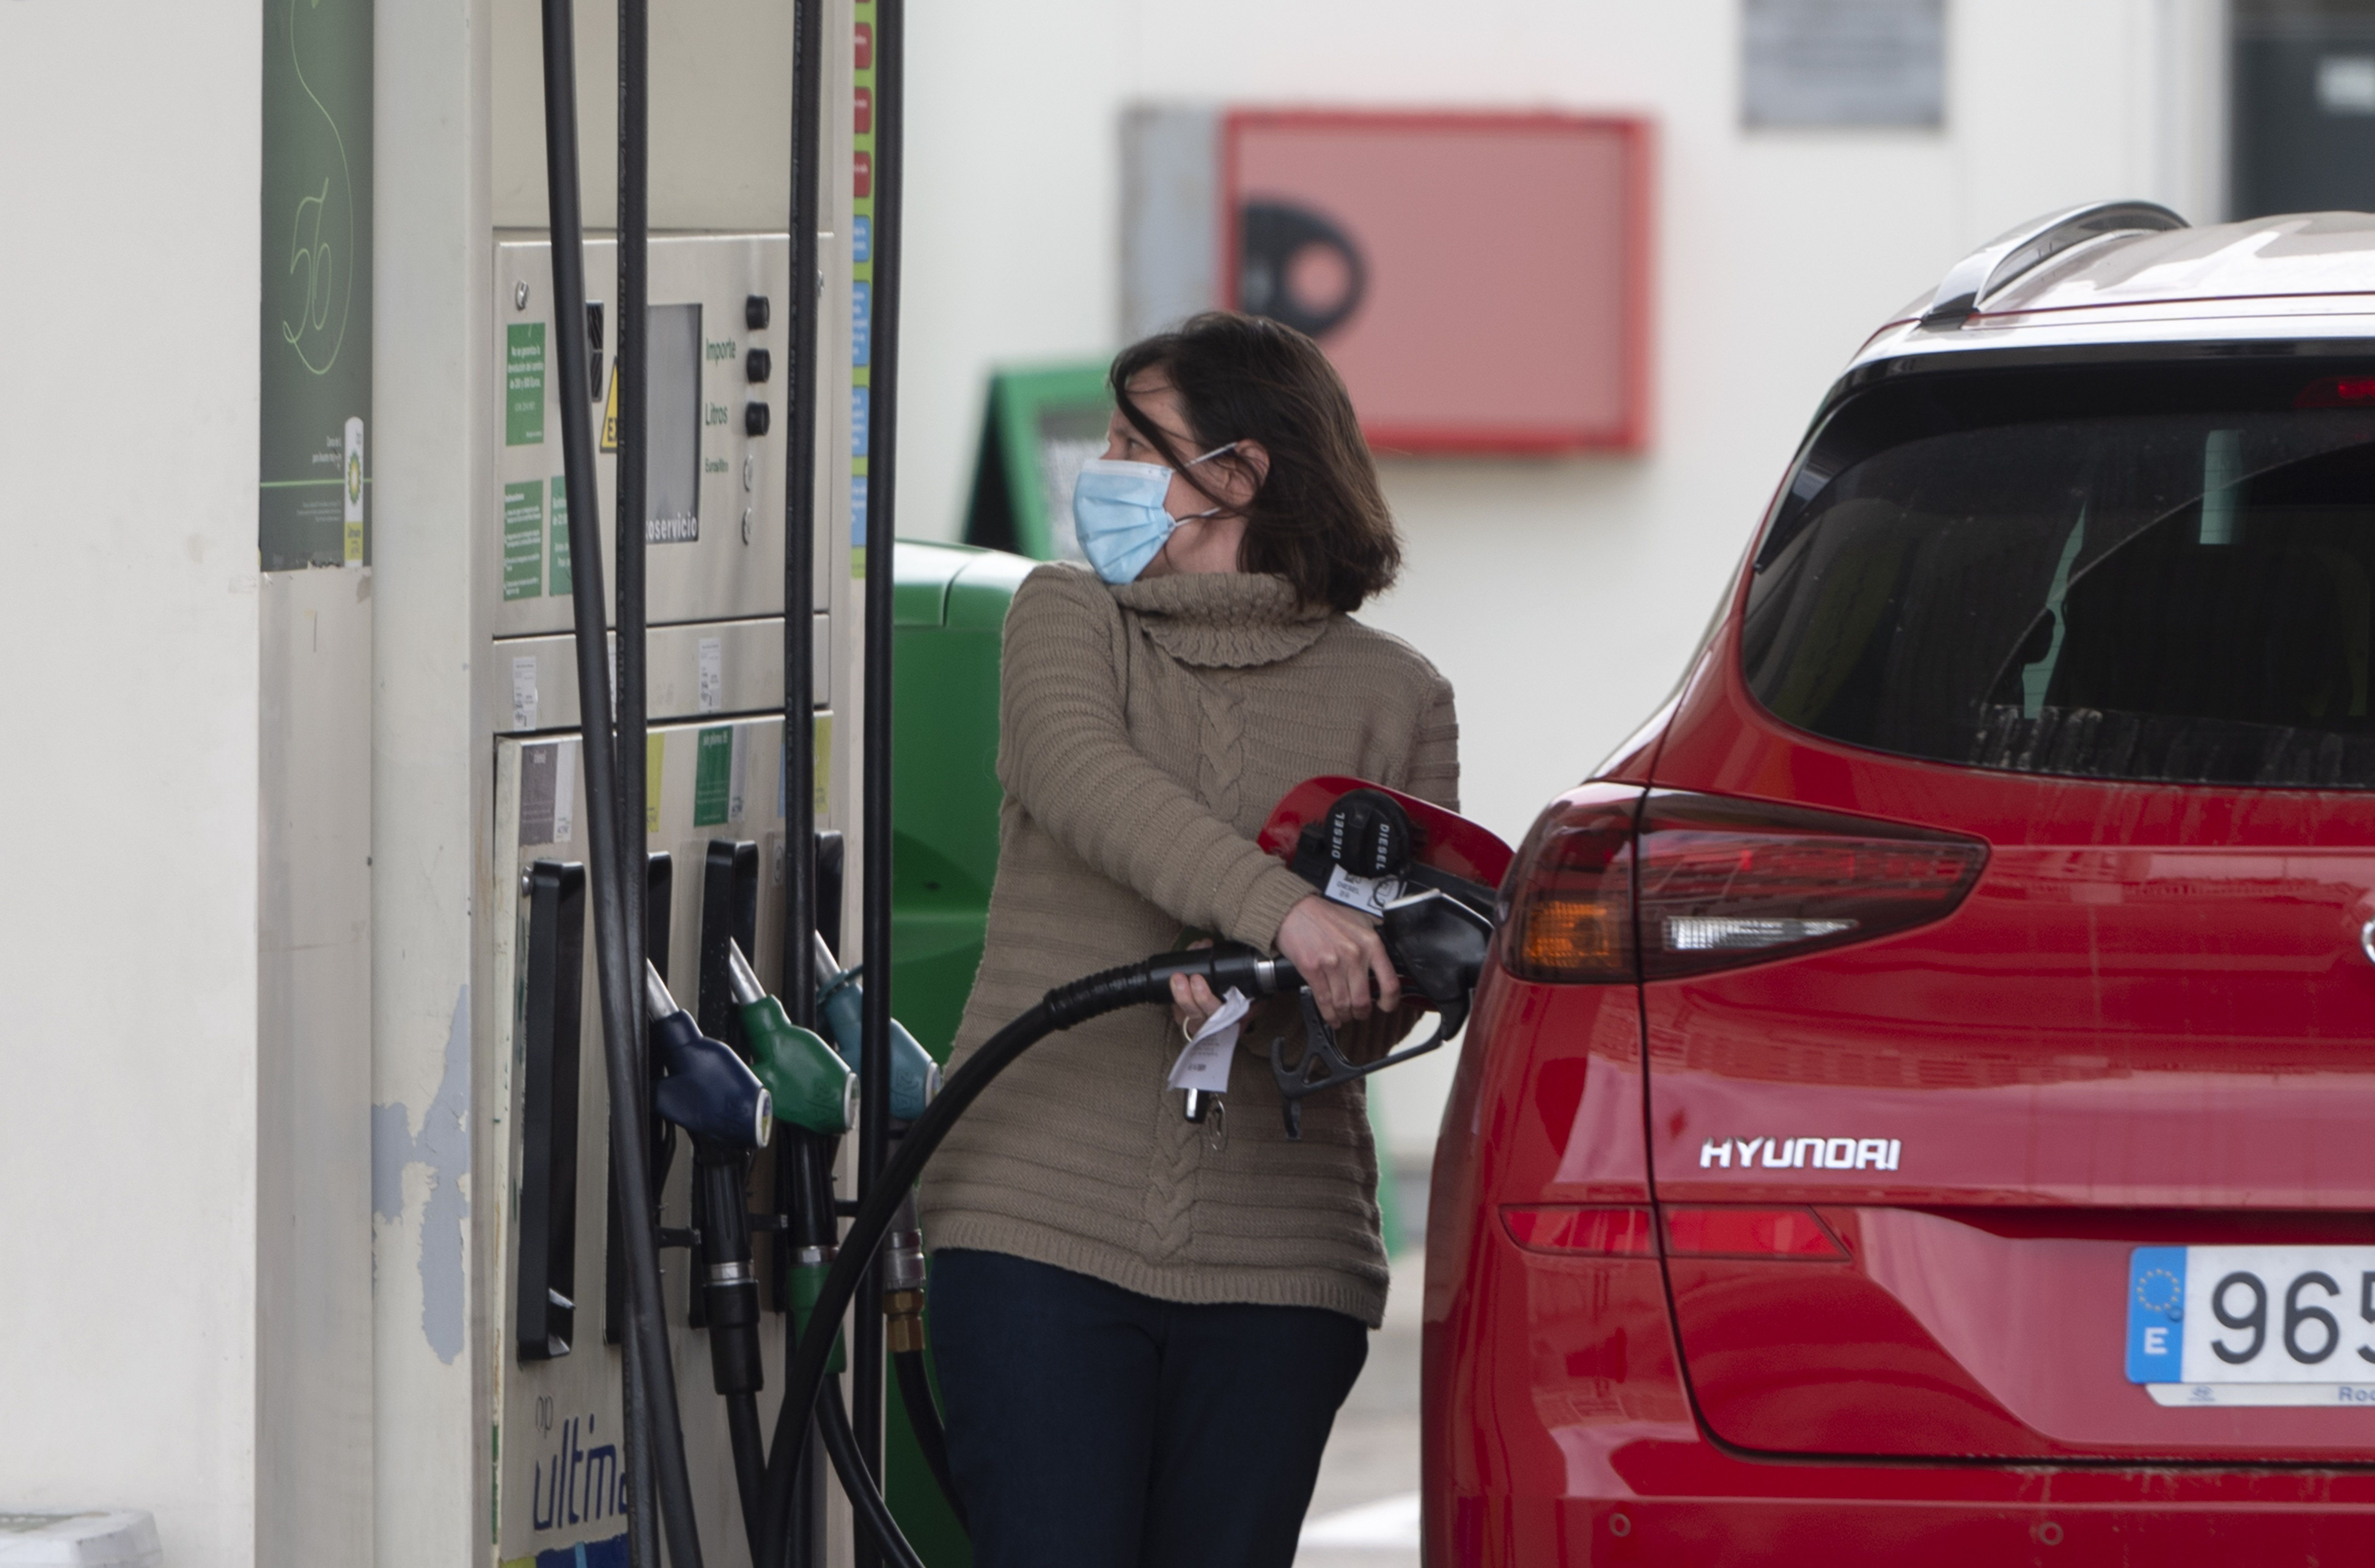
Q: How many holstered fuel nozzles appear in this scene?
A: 3